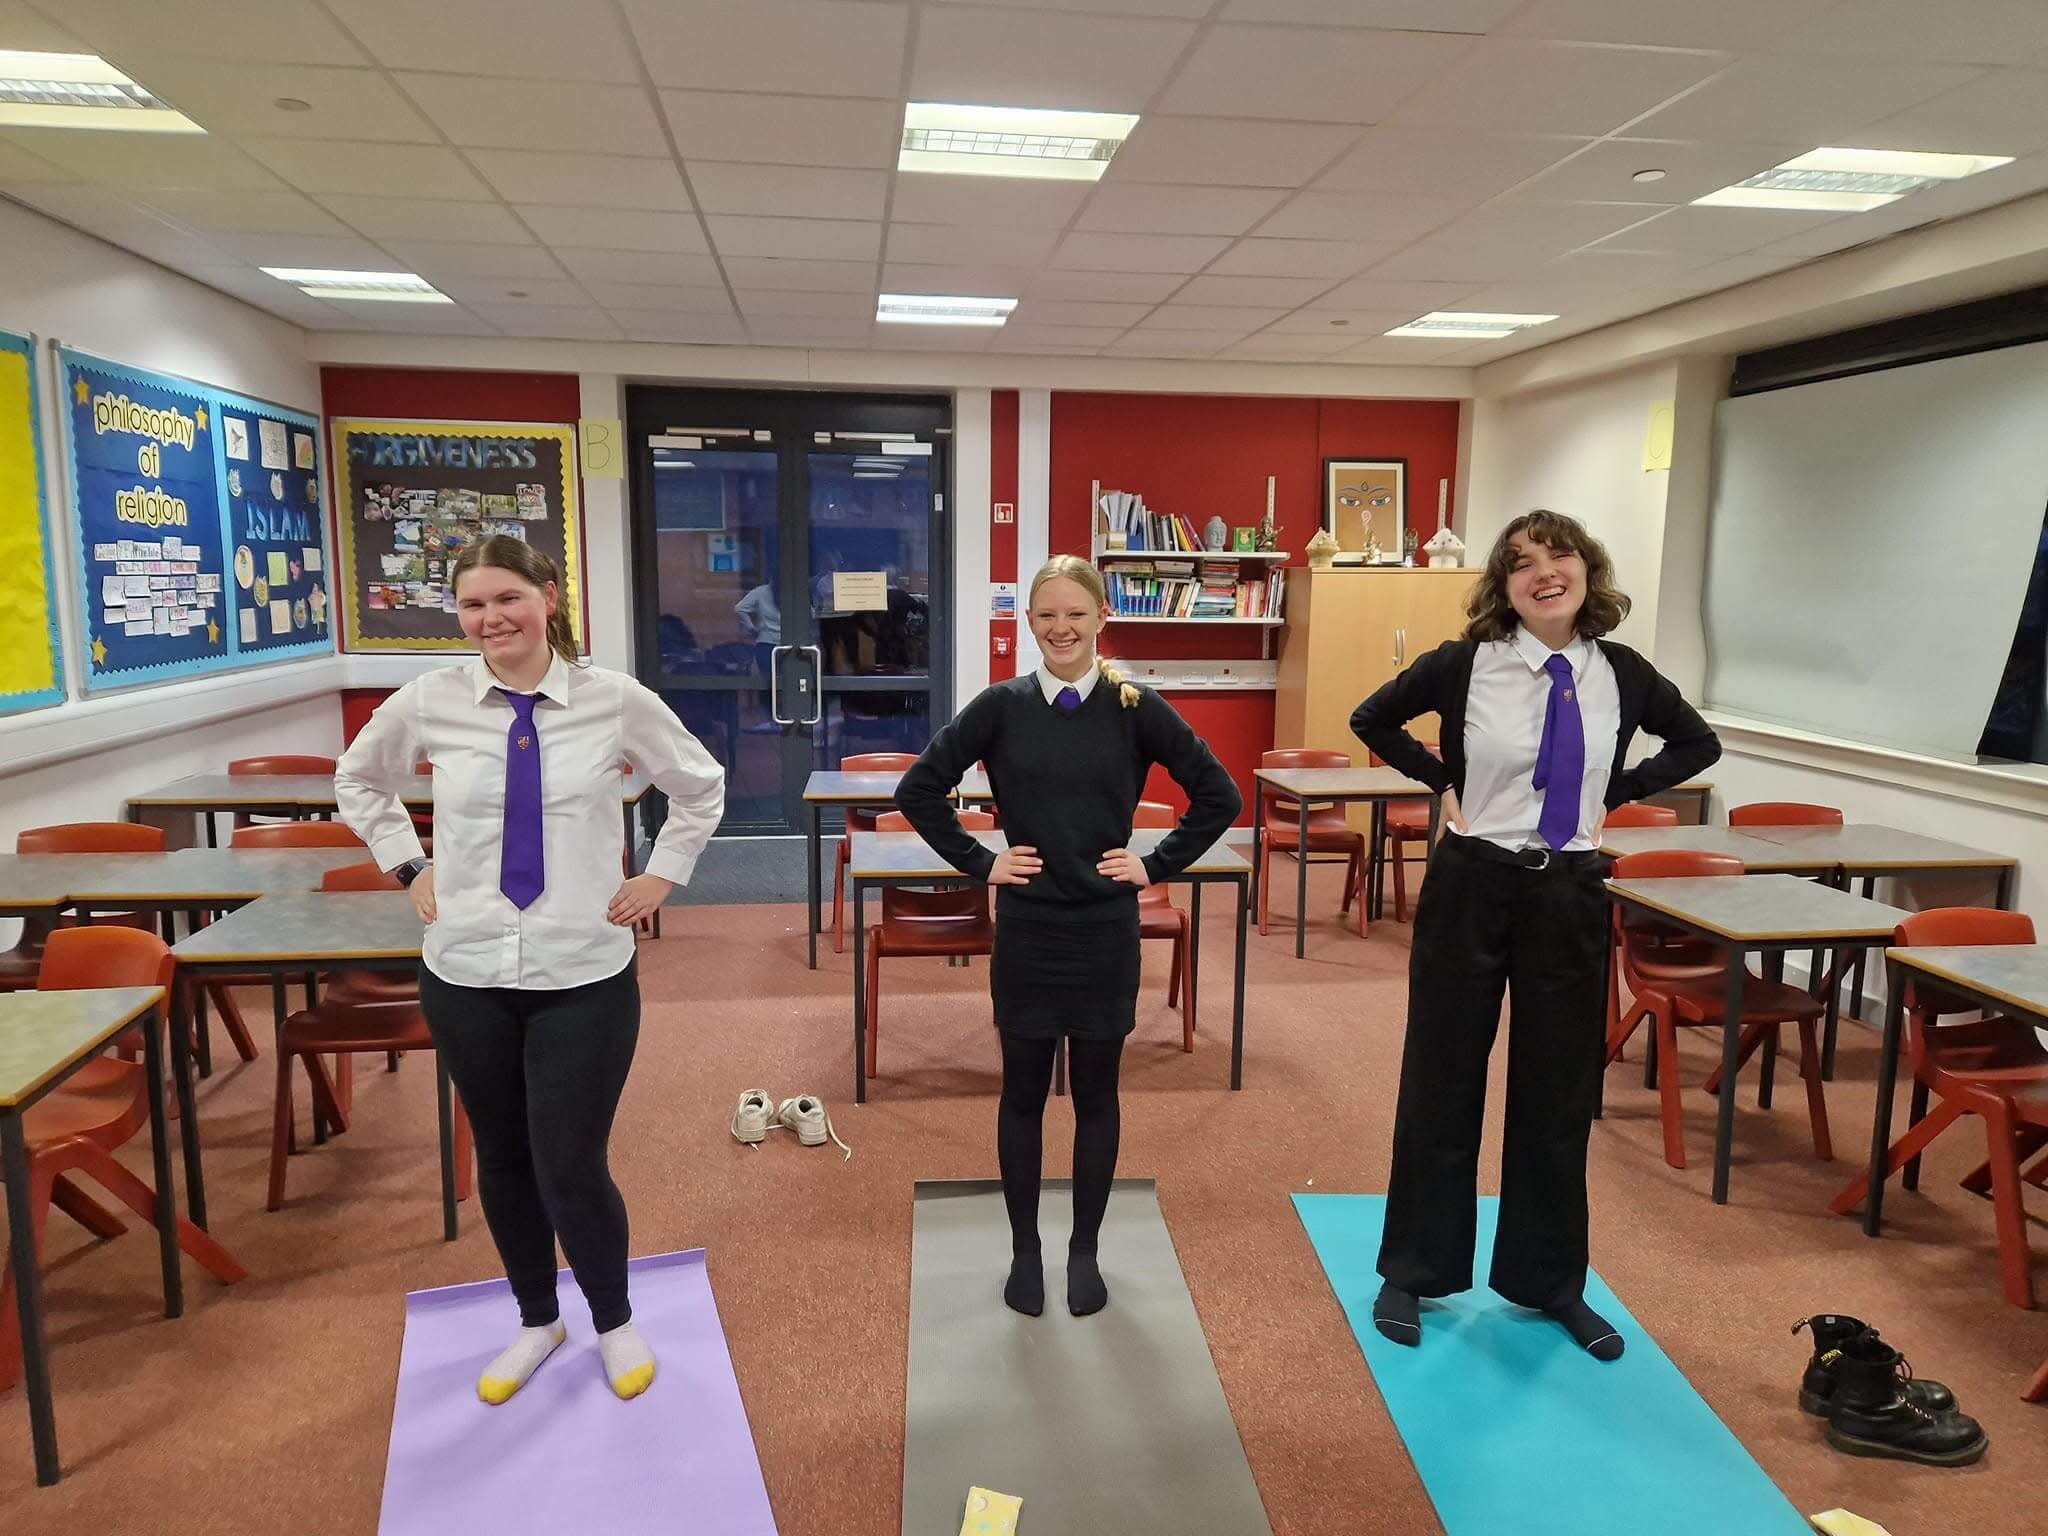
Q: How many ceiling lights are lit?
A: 6